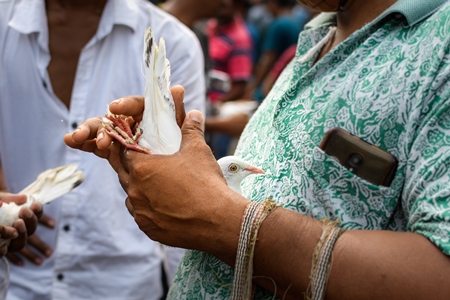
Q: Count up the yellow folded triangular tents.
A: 0